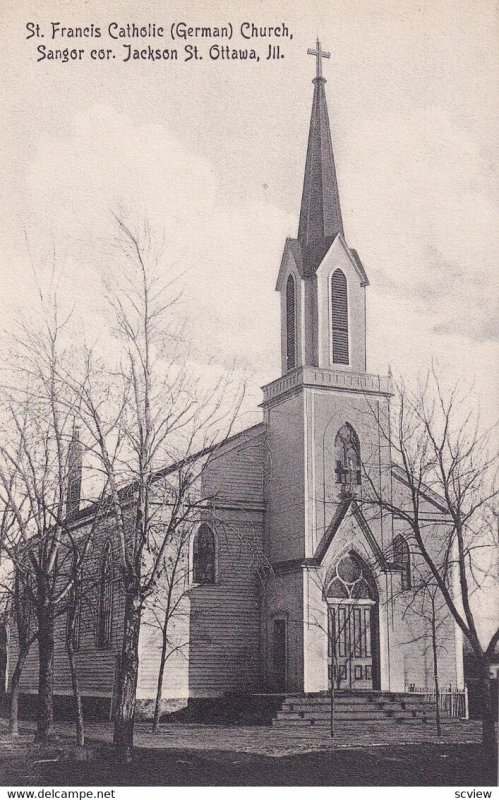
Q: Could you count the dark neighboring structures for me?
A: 1